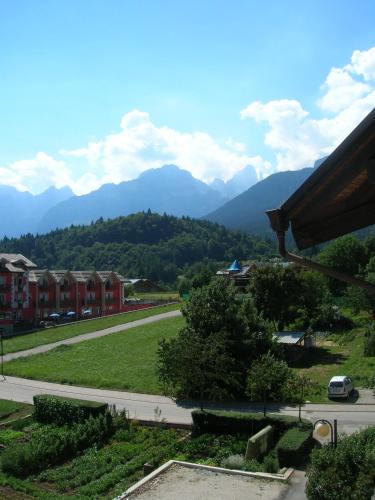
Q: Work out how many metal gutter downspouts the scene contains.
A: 1